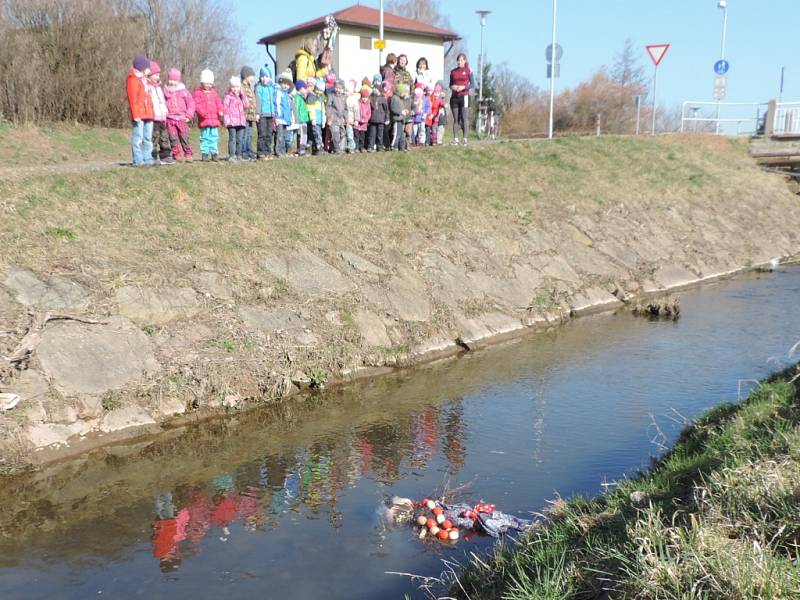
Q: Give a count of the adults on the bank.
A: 5